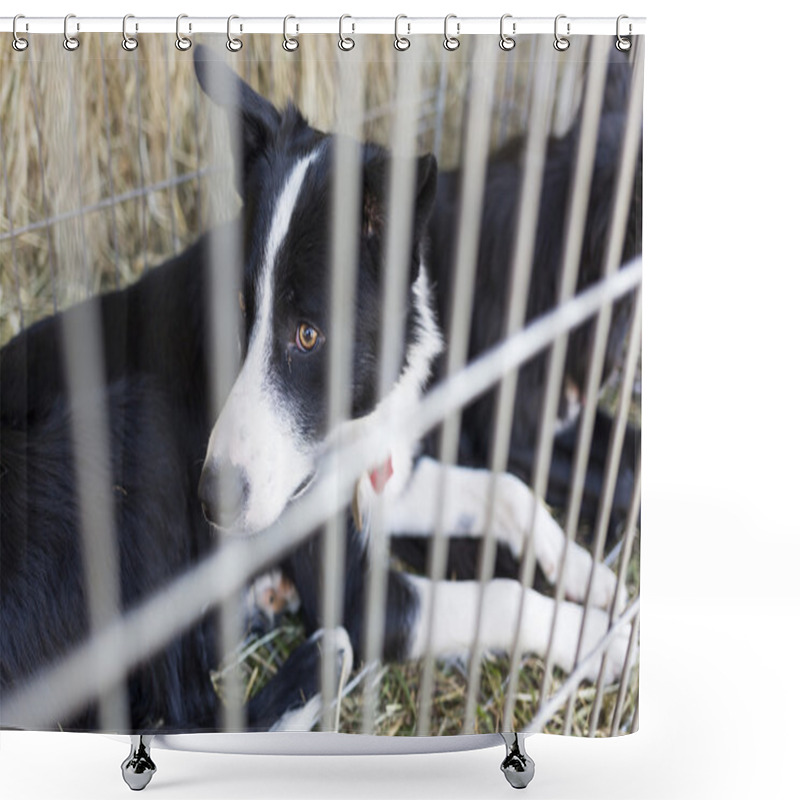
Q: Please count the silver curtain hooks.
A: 12